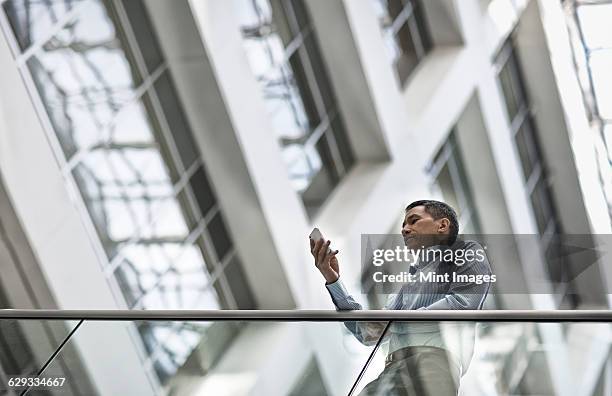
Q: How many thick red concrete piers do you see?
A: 0